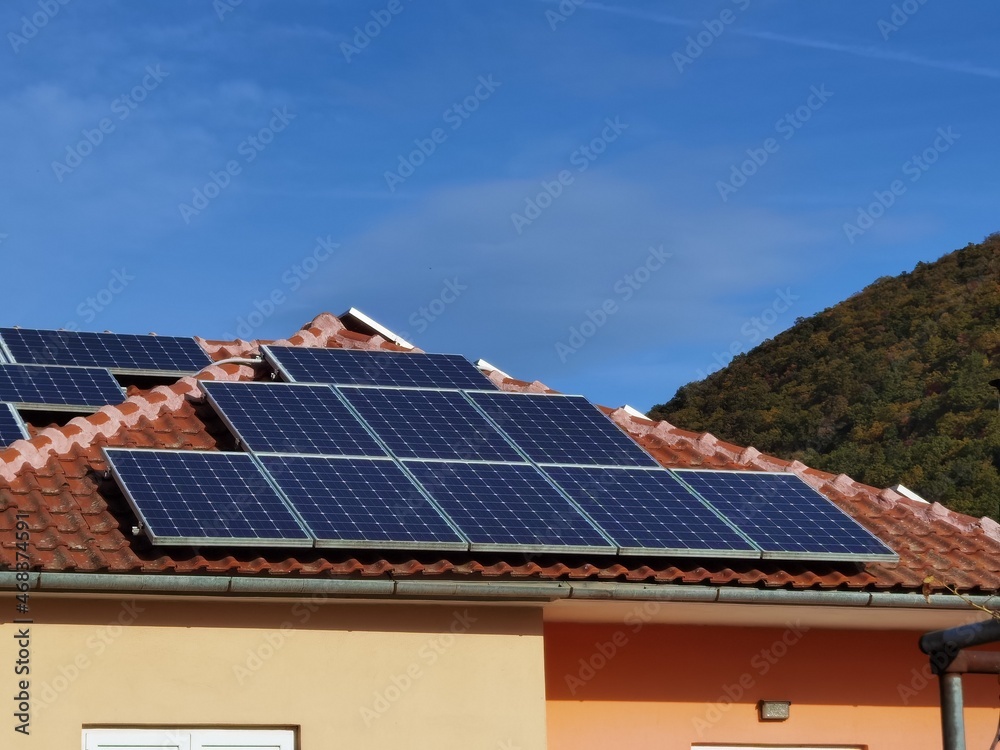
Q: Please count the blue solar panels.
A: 12